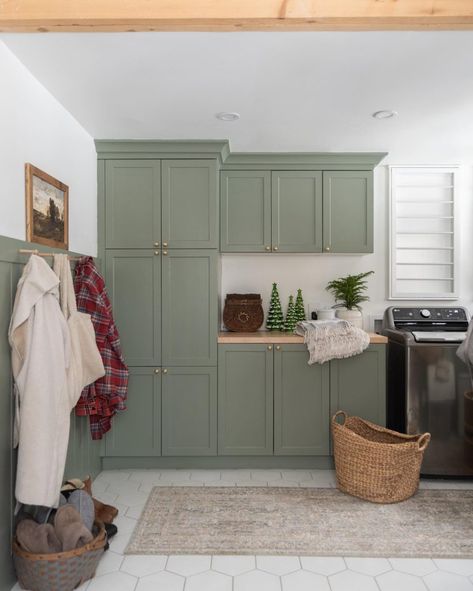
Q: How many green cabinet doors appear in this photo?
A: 12